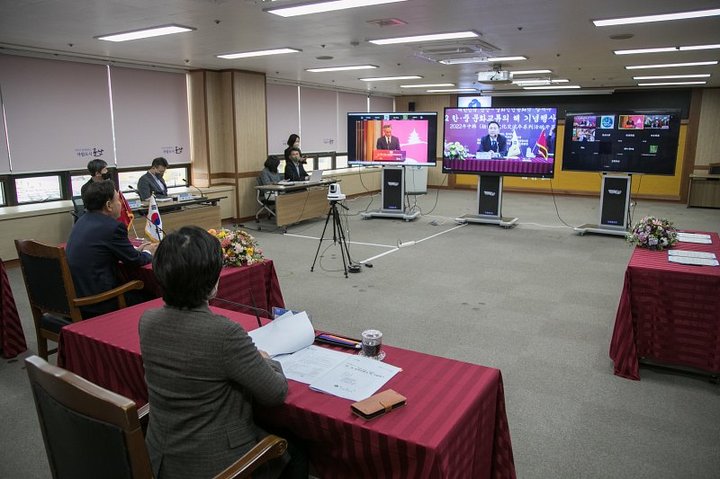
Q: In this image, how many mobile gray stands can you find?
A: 3